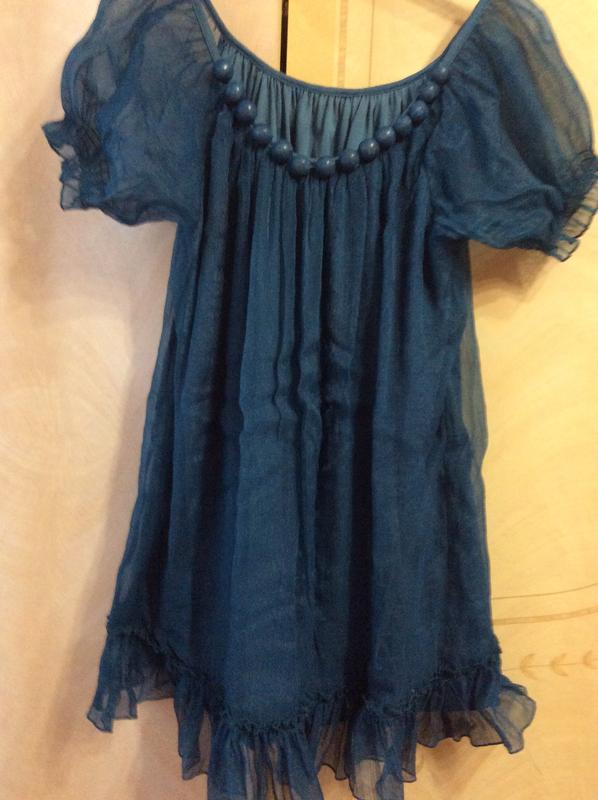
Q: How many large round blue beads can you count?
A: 14